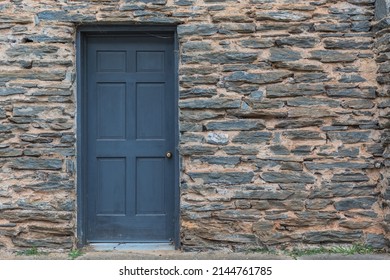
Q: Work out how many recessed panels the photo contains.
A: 6